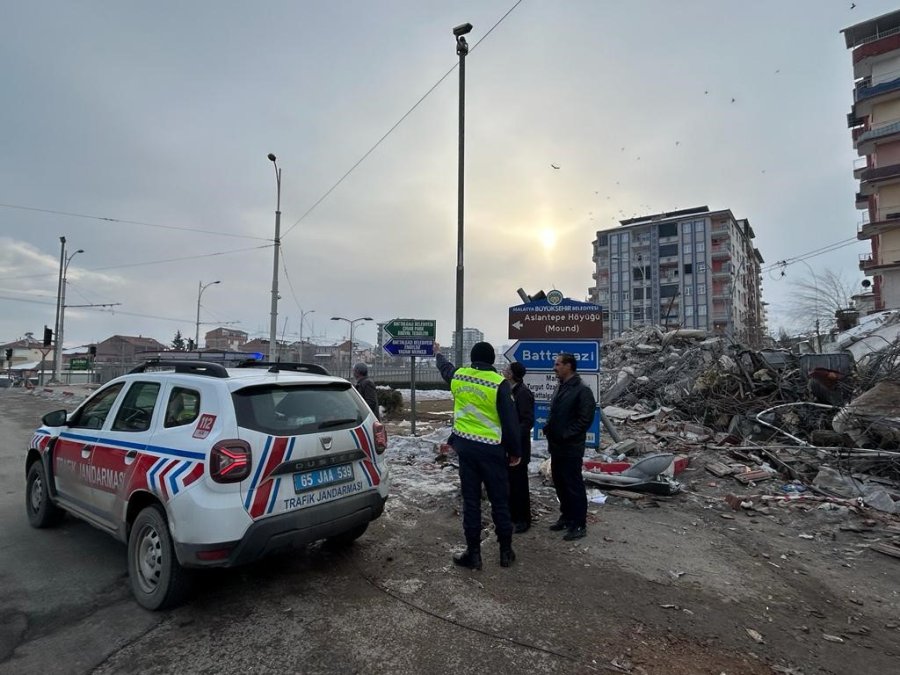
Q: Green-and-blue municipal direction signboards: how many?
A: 2